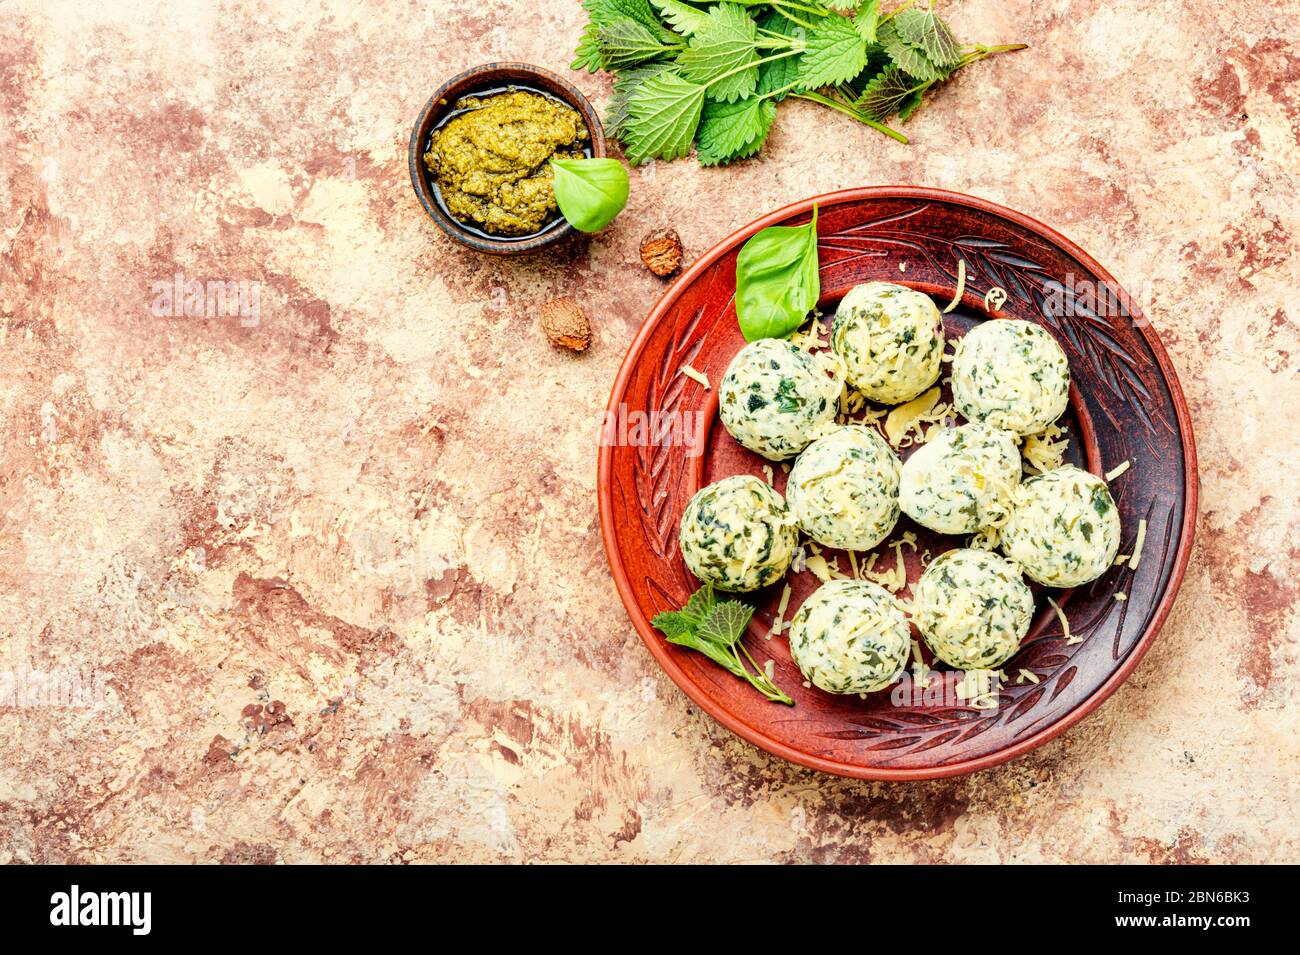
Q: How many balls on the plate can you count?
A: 9